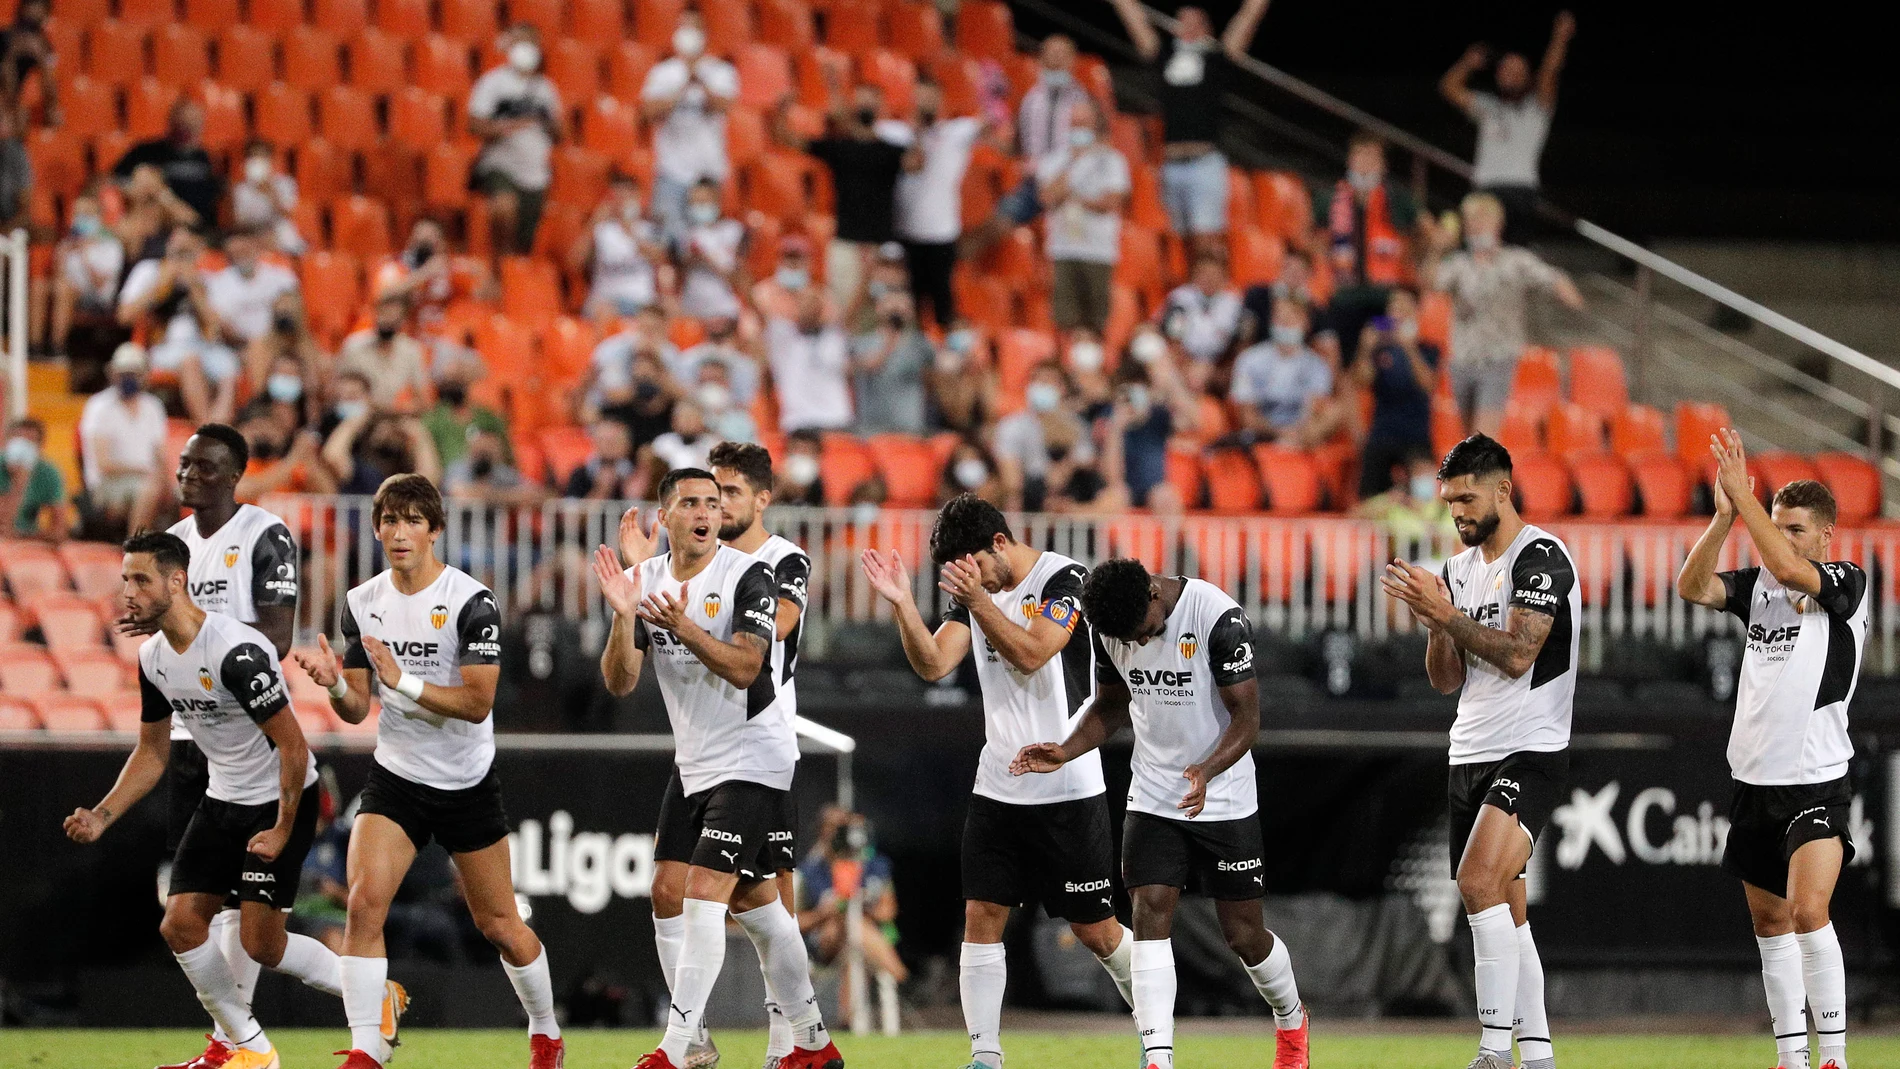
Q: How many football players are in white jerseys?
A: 9